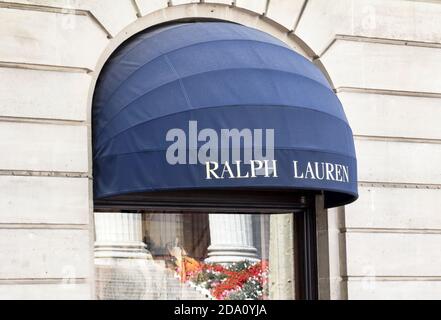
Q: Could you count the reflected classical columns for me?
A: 2